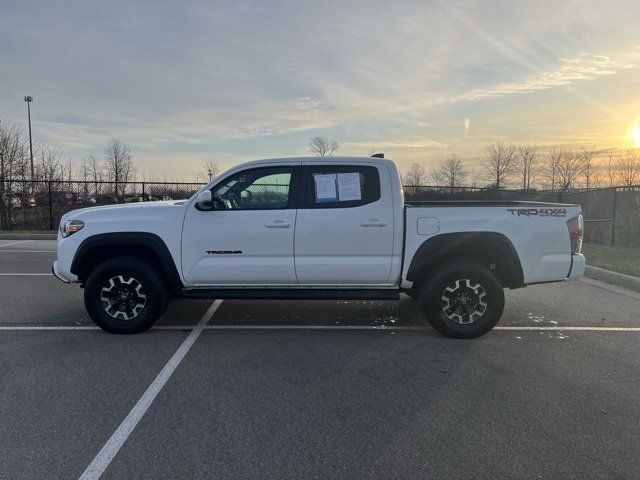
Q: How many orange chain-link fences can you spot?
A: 0